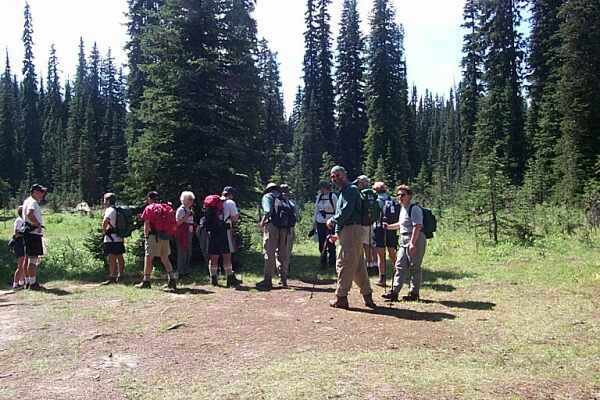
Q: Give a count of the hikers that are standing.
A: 13